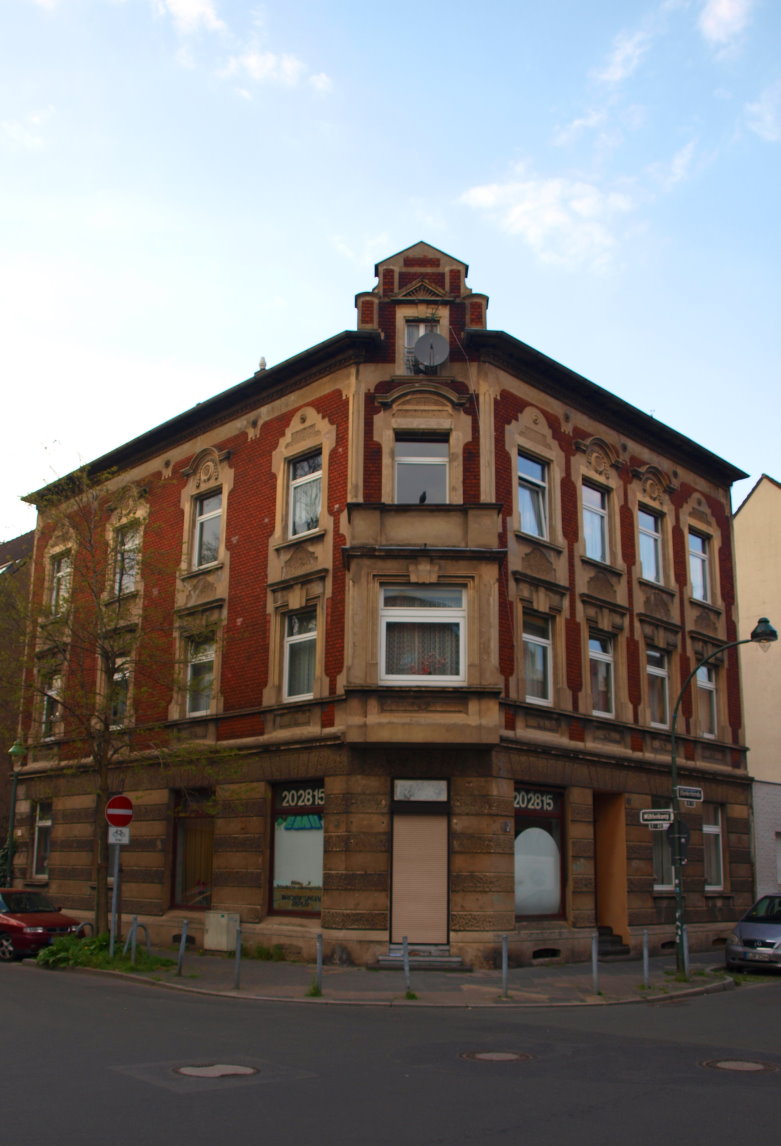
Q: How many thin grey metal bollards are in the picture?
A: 9